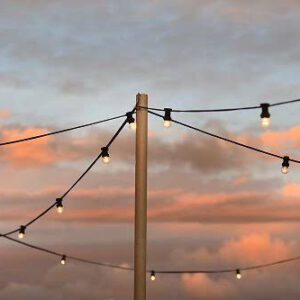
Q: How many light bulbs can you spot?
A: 10